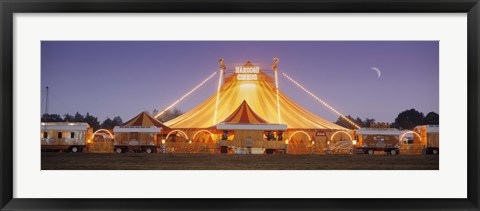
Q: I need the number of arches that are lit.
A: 6